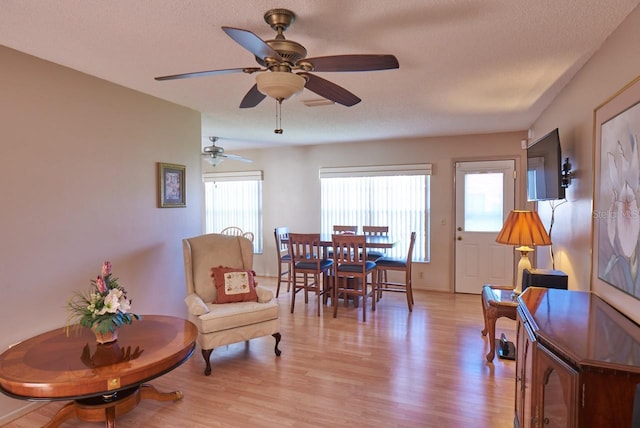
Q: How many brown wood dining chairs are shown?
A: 6